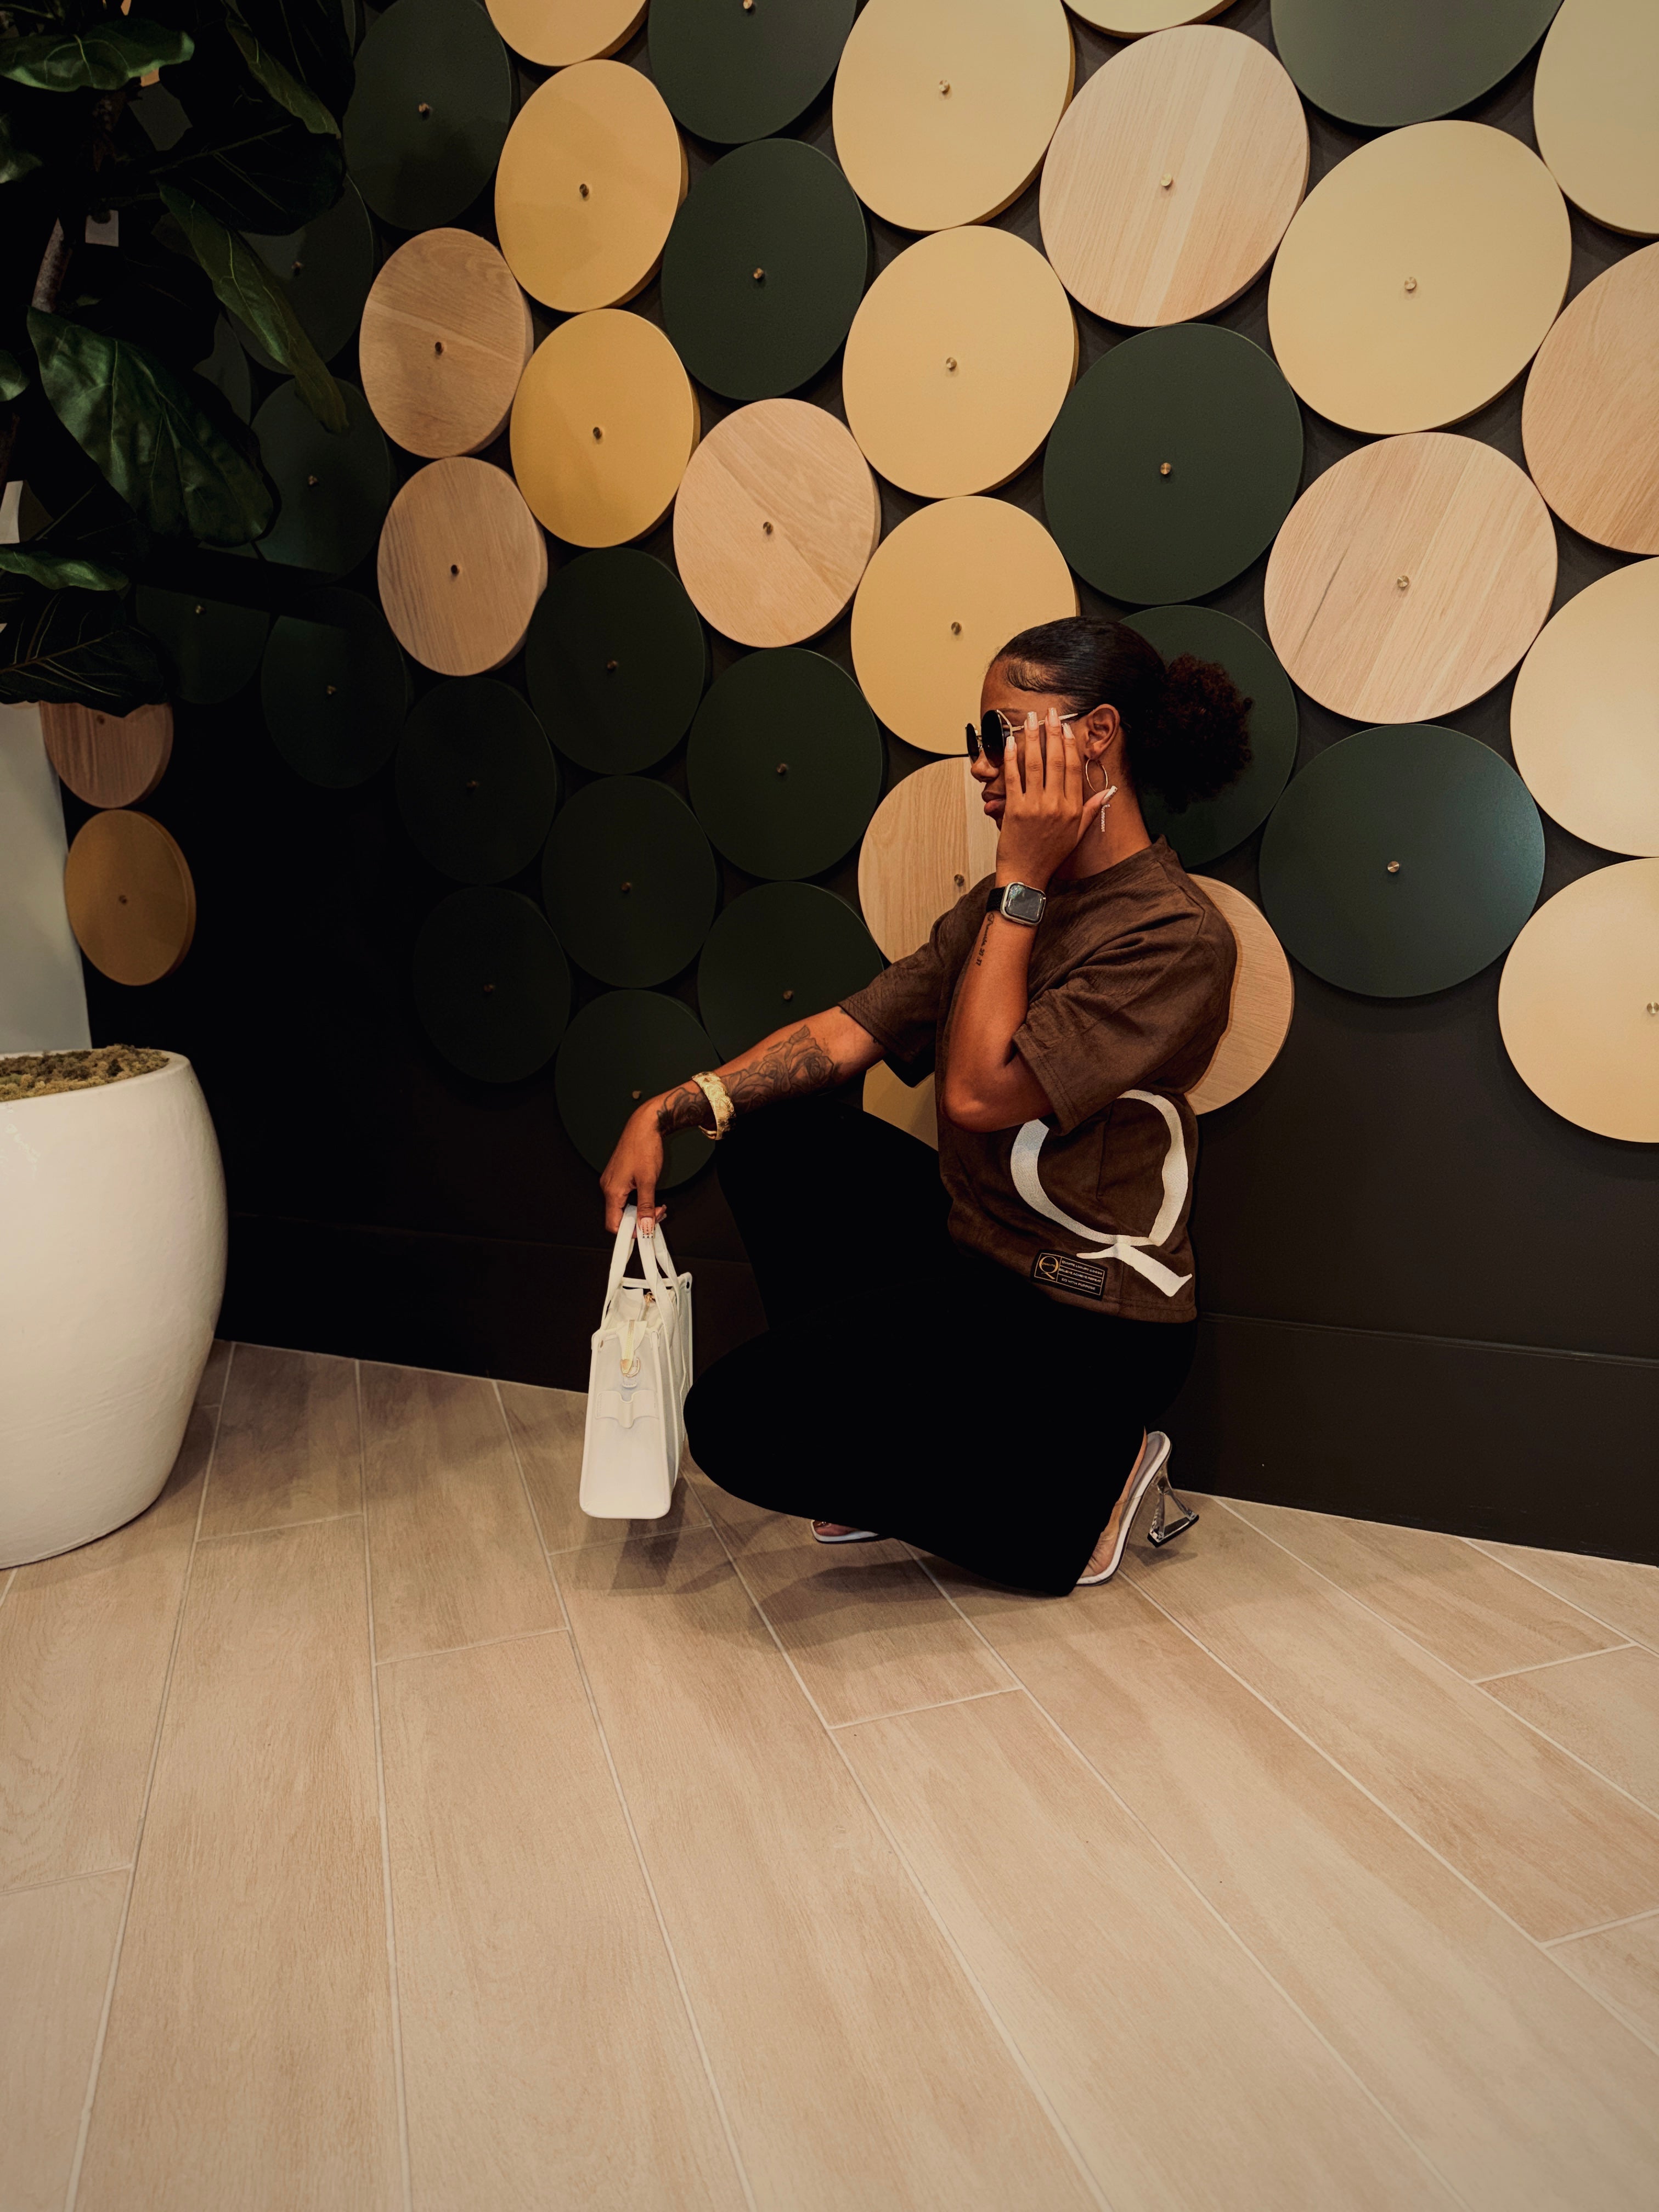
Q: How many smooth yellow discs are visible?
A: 13